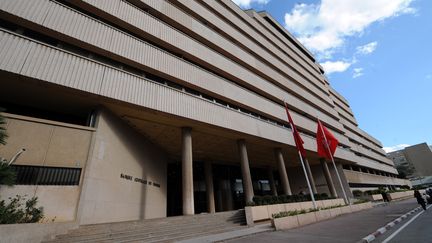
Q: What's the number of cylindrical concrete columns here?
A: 7